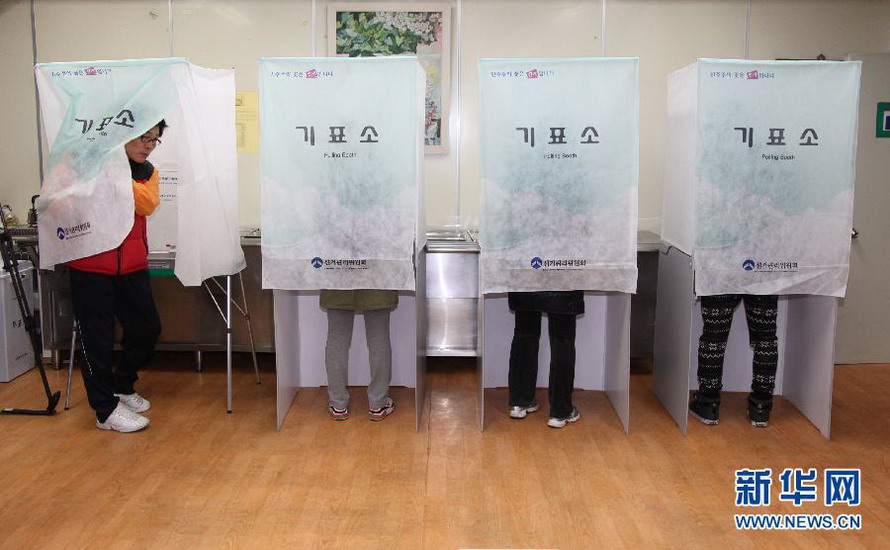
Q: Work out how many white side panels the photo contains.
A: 6